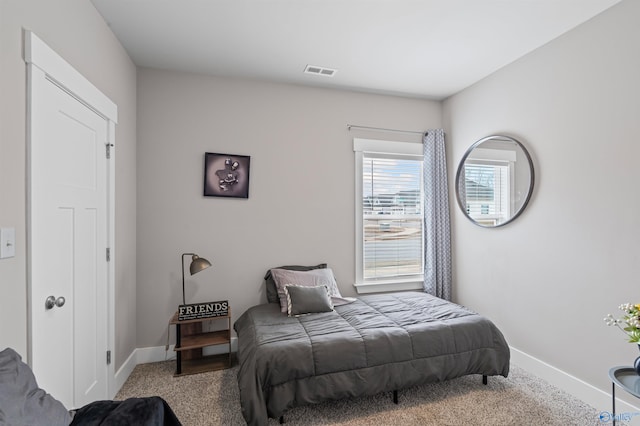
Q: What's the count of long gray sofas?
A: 0